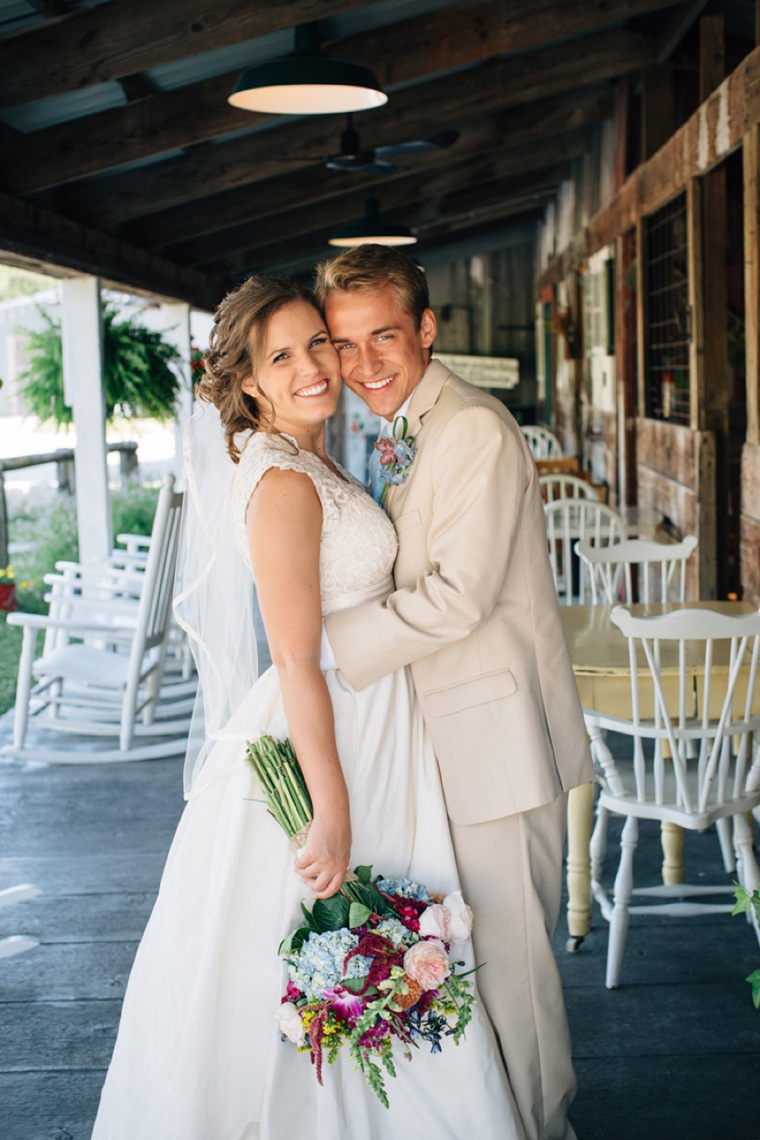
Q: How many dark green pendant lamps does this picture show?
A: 2